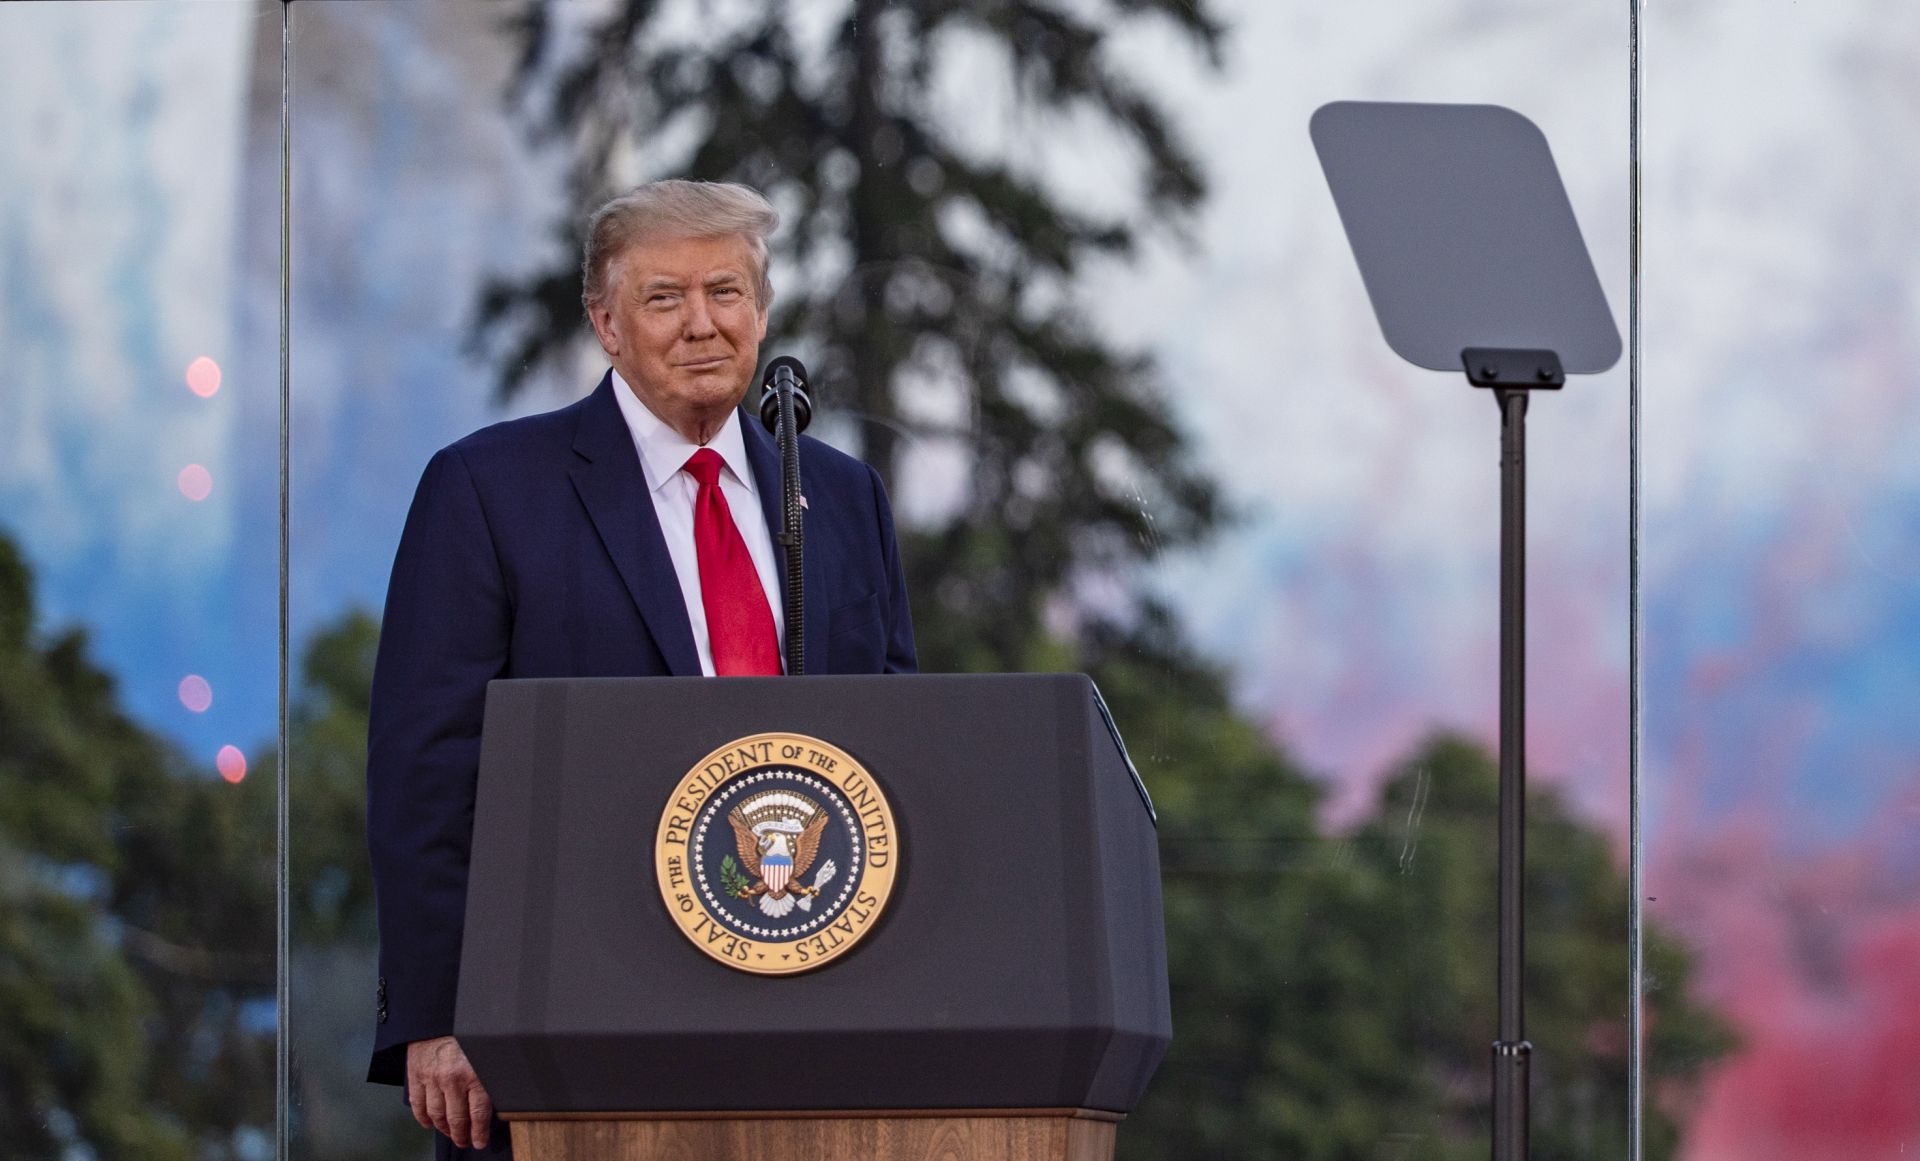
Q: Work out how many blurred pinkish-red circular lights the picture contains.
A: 4